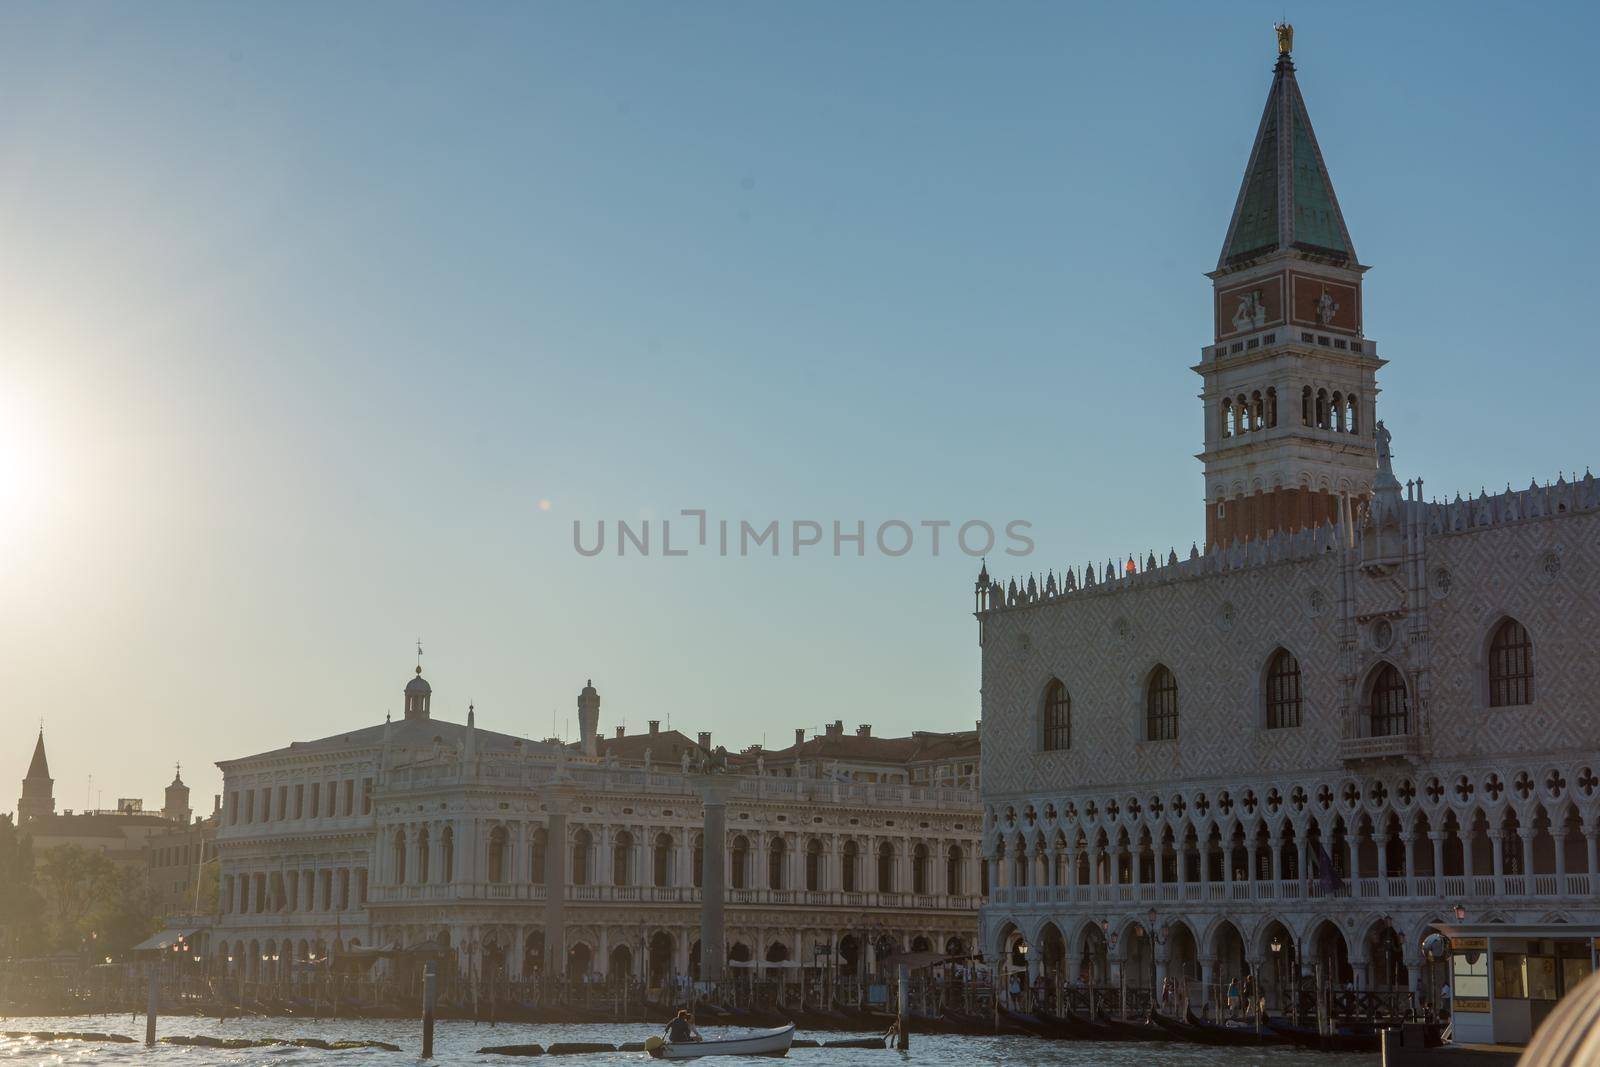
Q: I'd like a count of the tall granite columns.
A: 2